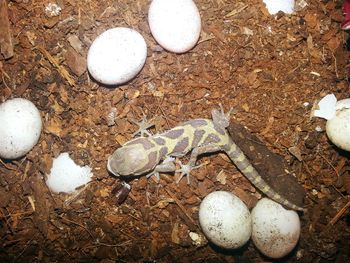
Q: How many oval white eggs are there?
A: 6